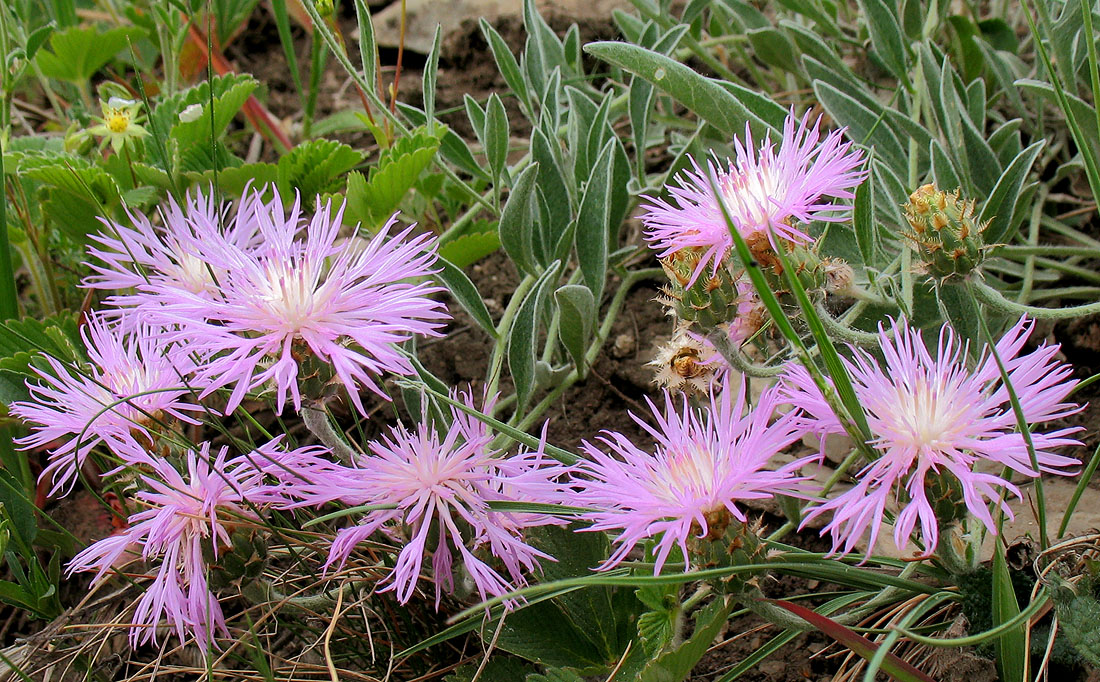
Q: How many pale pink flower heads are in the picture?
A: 8